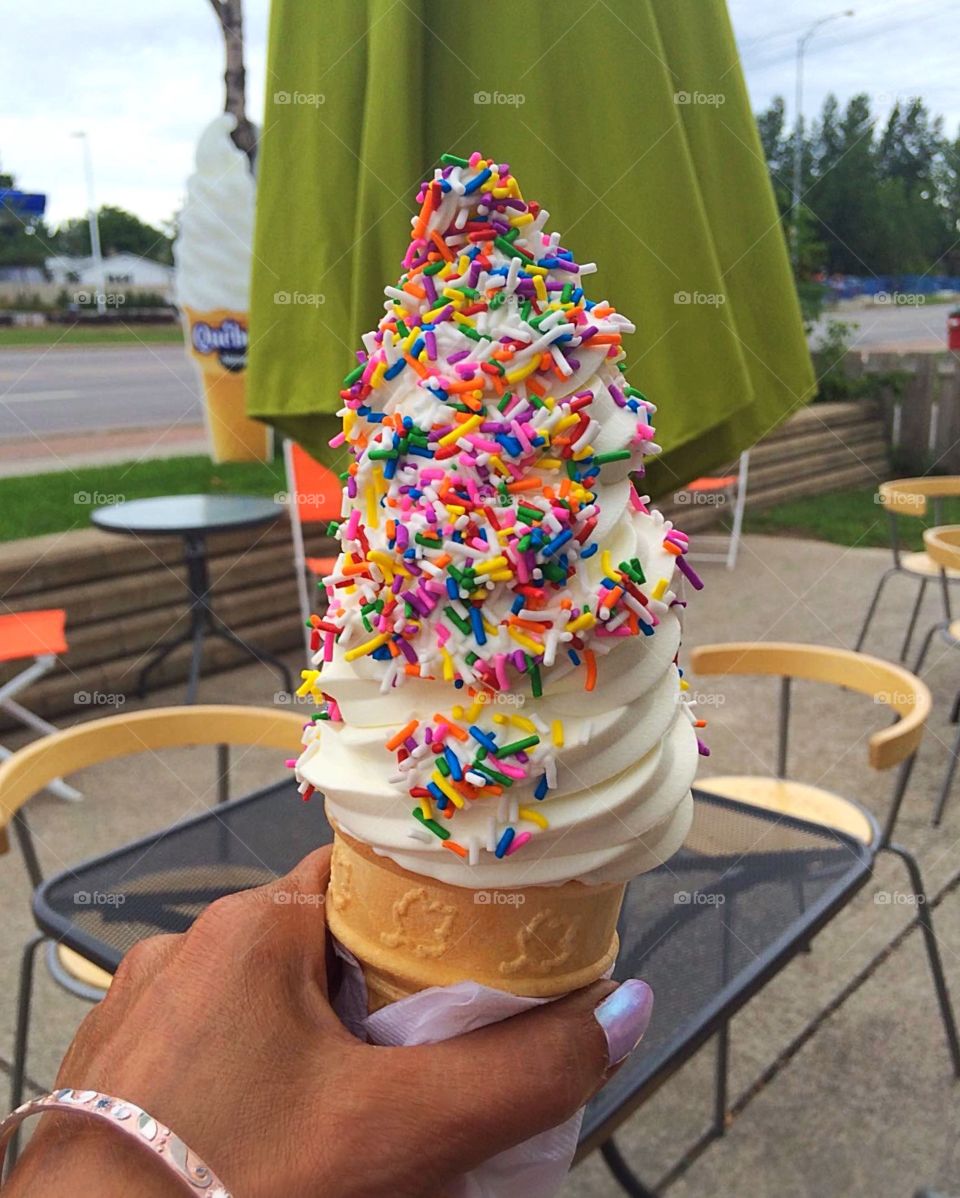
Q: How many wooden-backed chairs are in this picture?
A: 4